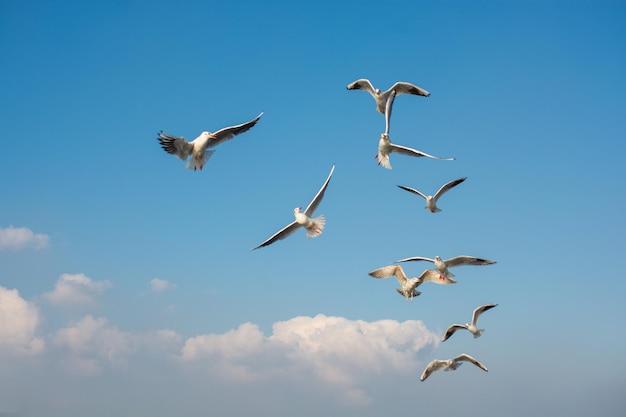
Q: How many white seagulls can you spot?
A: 9